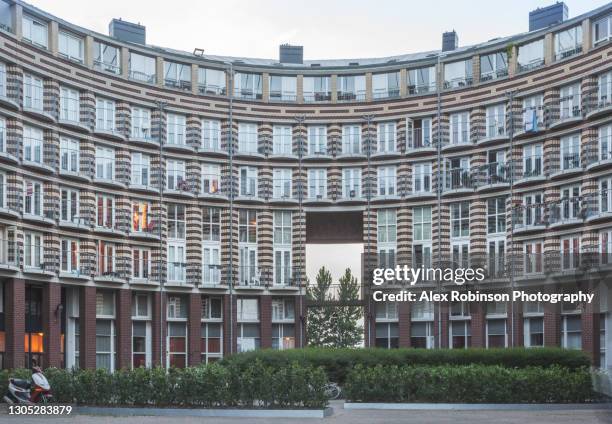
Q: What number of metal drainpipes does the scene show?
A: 6